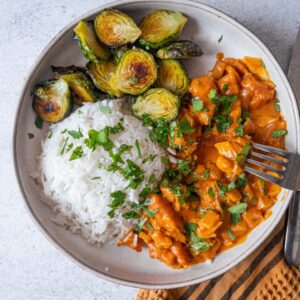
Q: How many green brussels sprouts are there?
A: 10